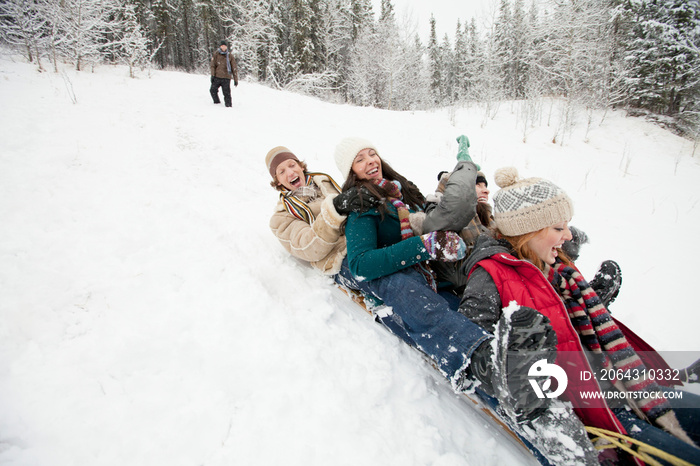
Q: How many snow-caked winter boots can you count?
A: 2